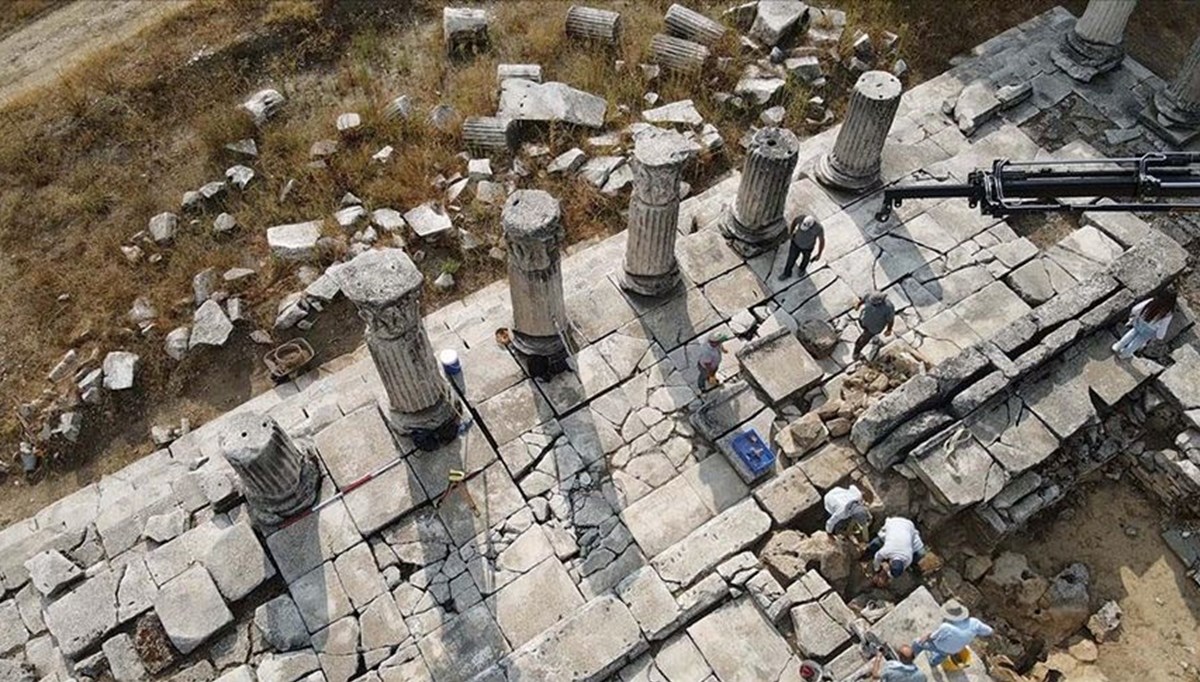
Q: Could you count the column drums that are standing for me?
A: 8